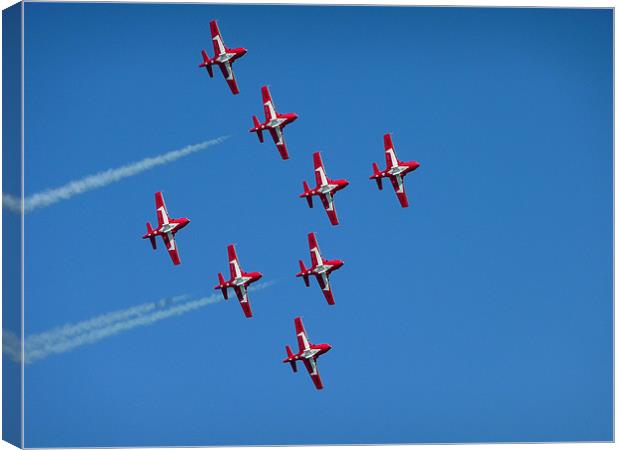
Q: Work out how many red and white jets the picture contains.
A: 8